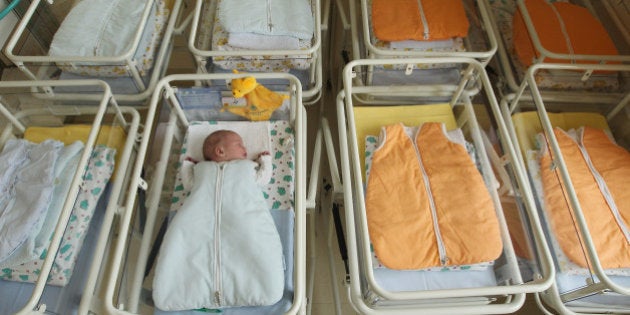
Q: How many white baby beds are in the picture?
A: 8